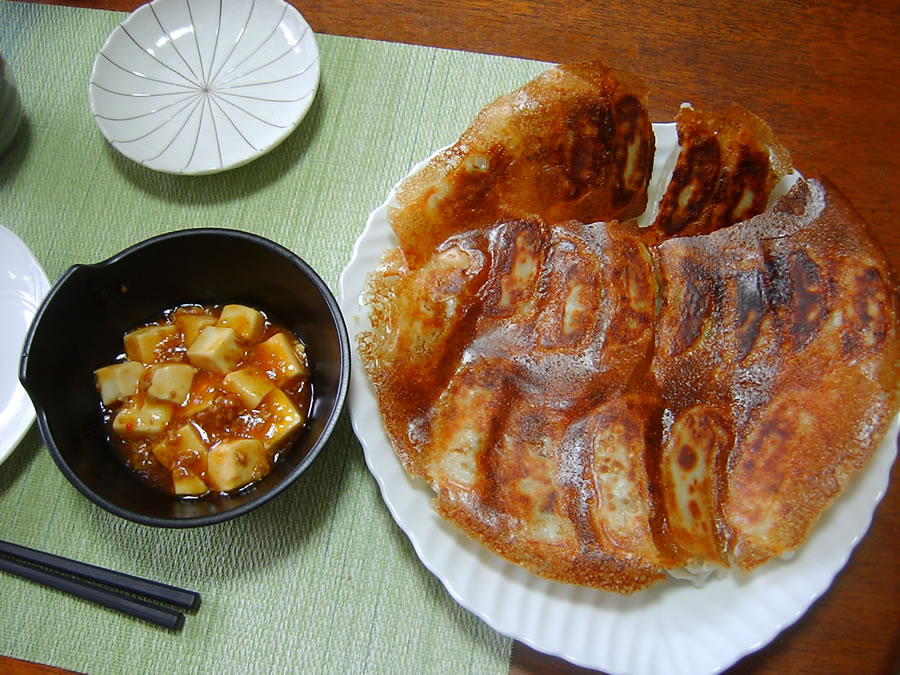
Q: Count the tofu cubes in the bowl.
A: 14